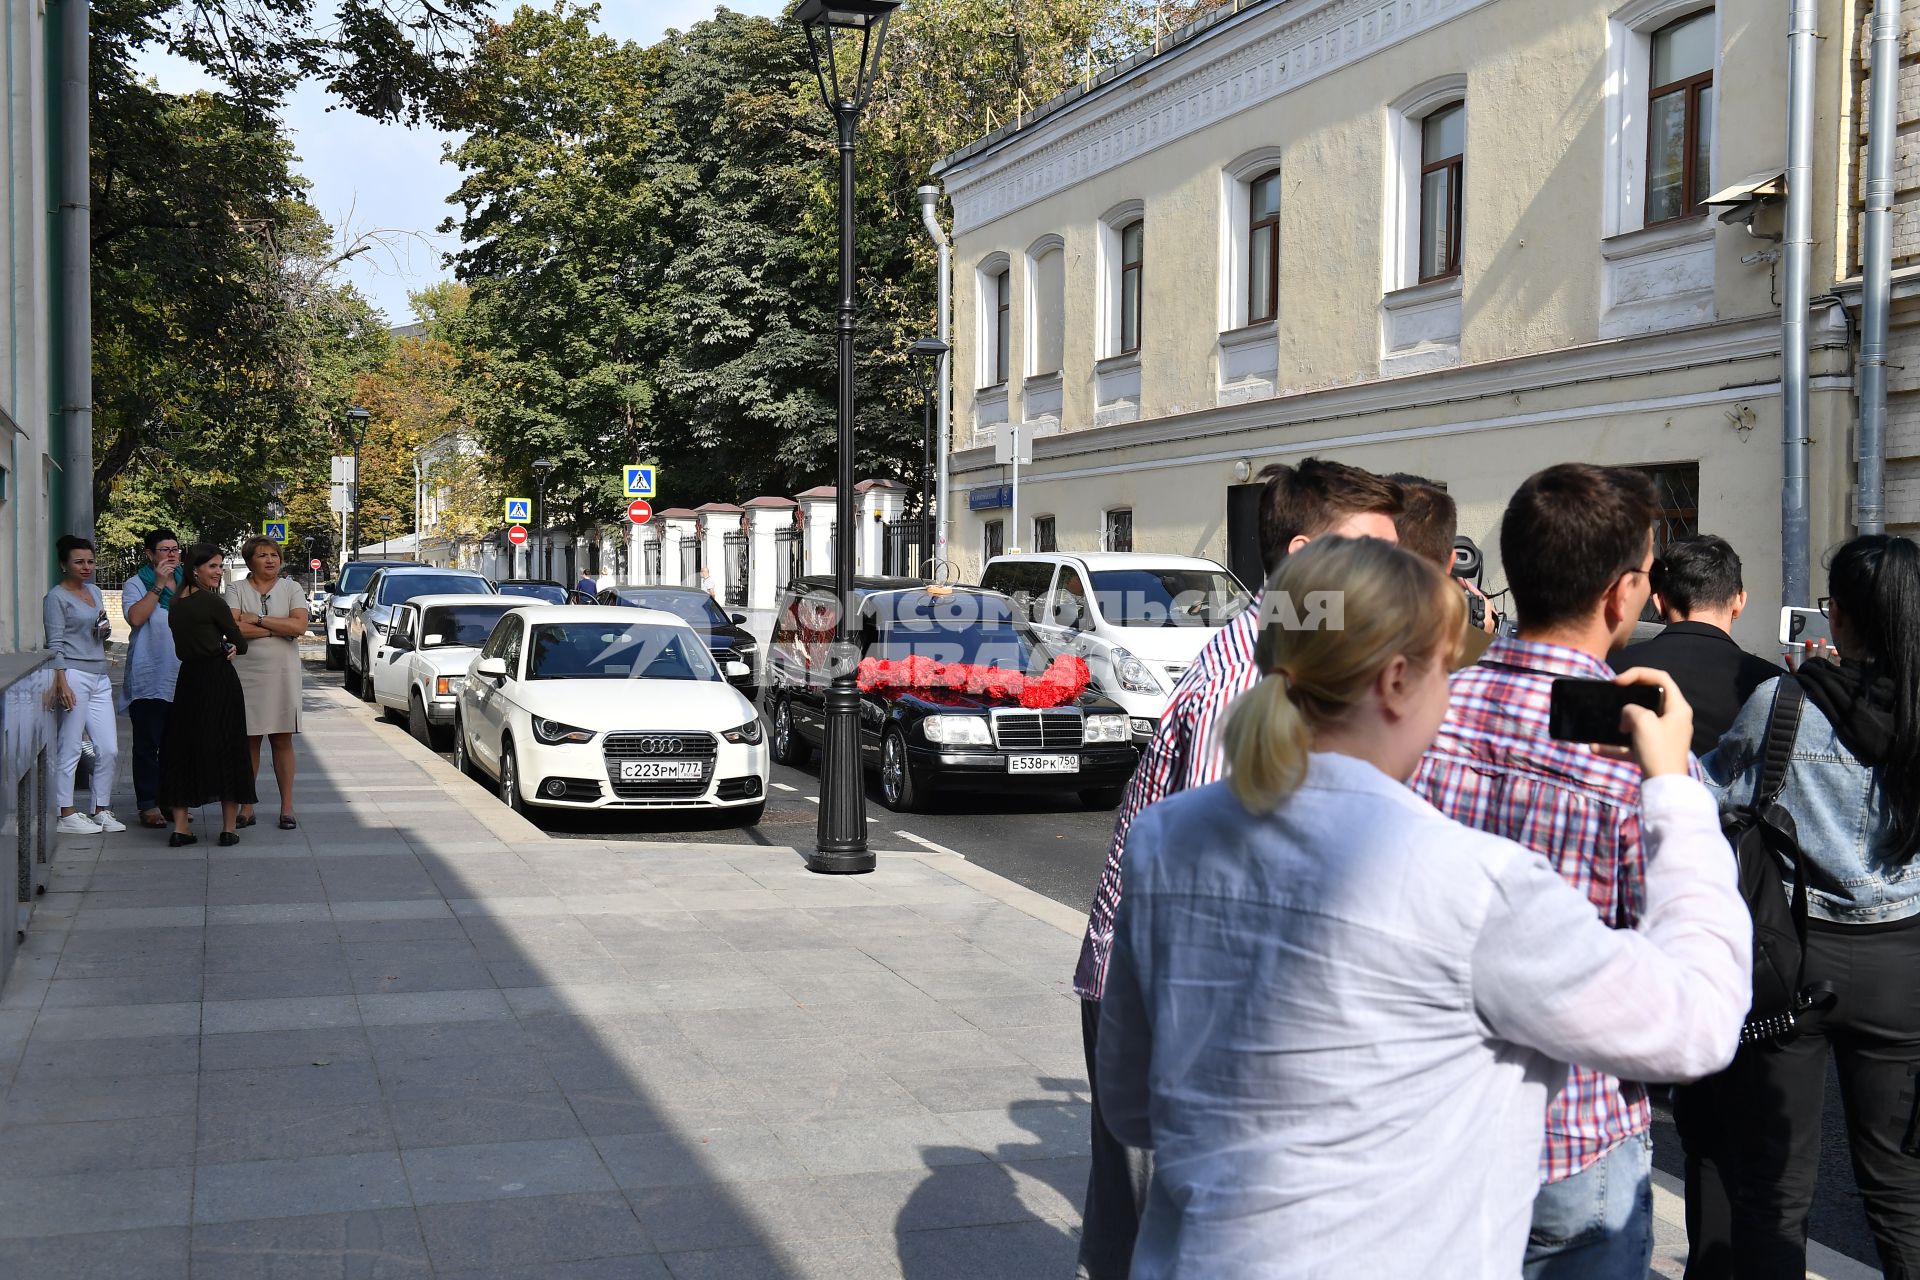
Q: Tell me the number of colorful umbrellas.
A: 0